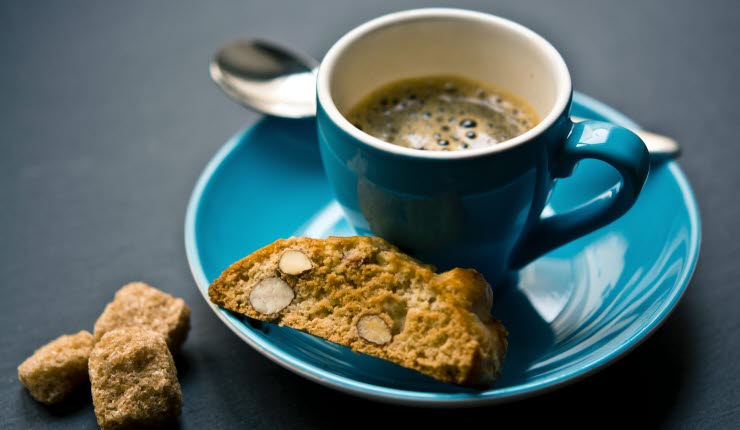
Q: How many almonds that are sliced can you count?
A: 3